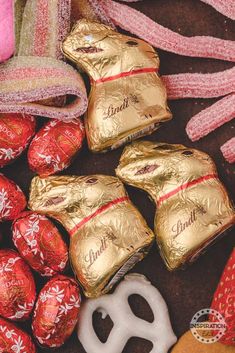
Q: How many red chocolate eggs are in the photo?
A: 7